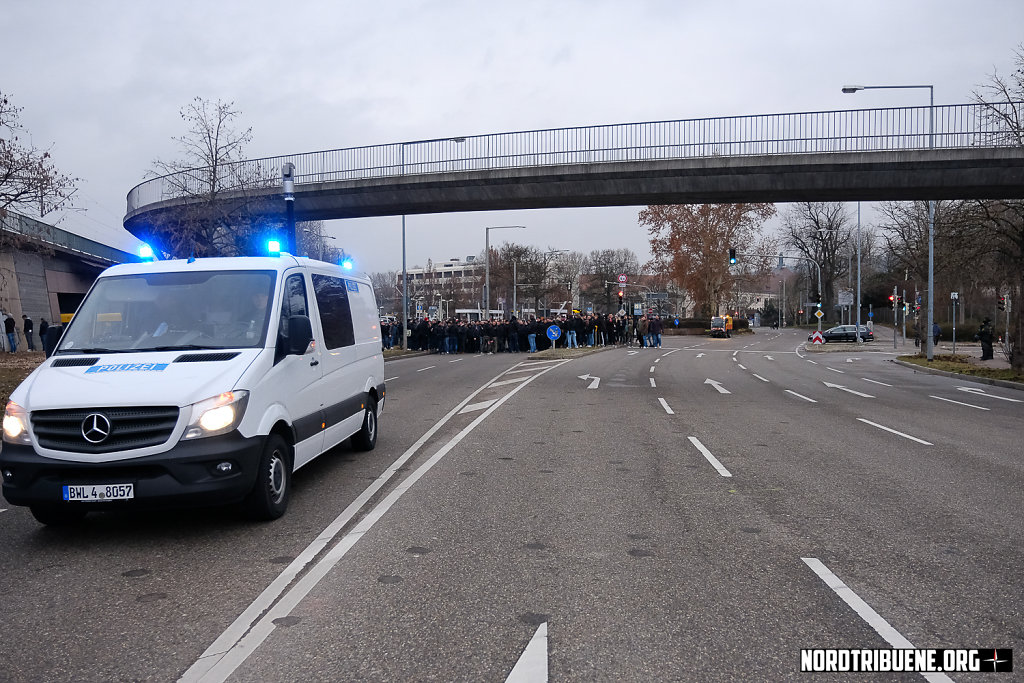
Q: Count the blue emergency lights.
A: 3